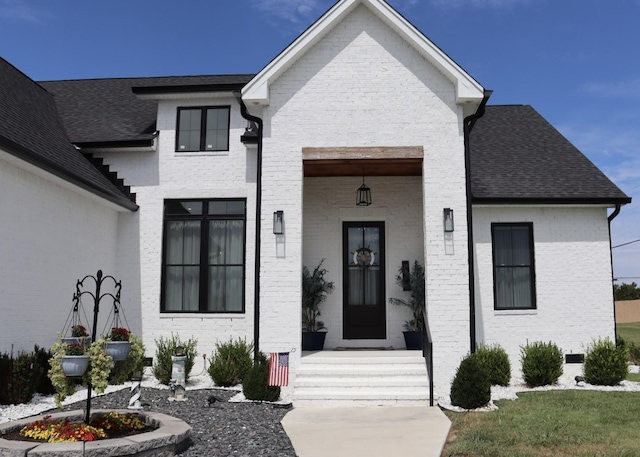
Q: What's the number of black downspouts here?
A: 3